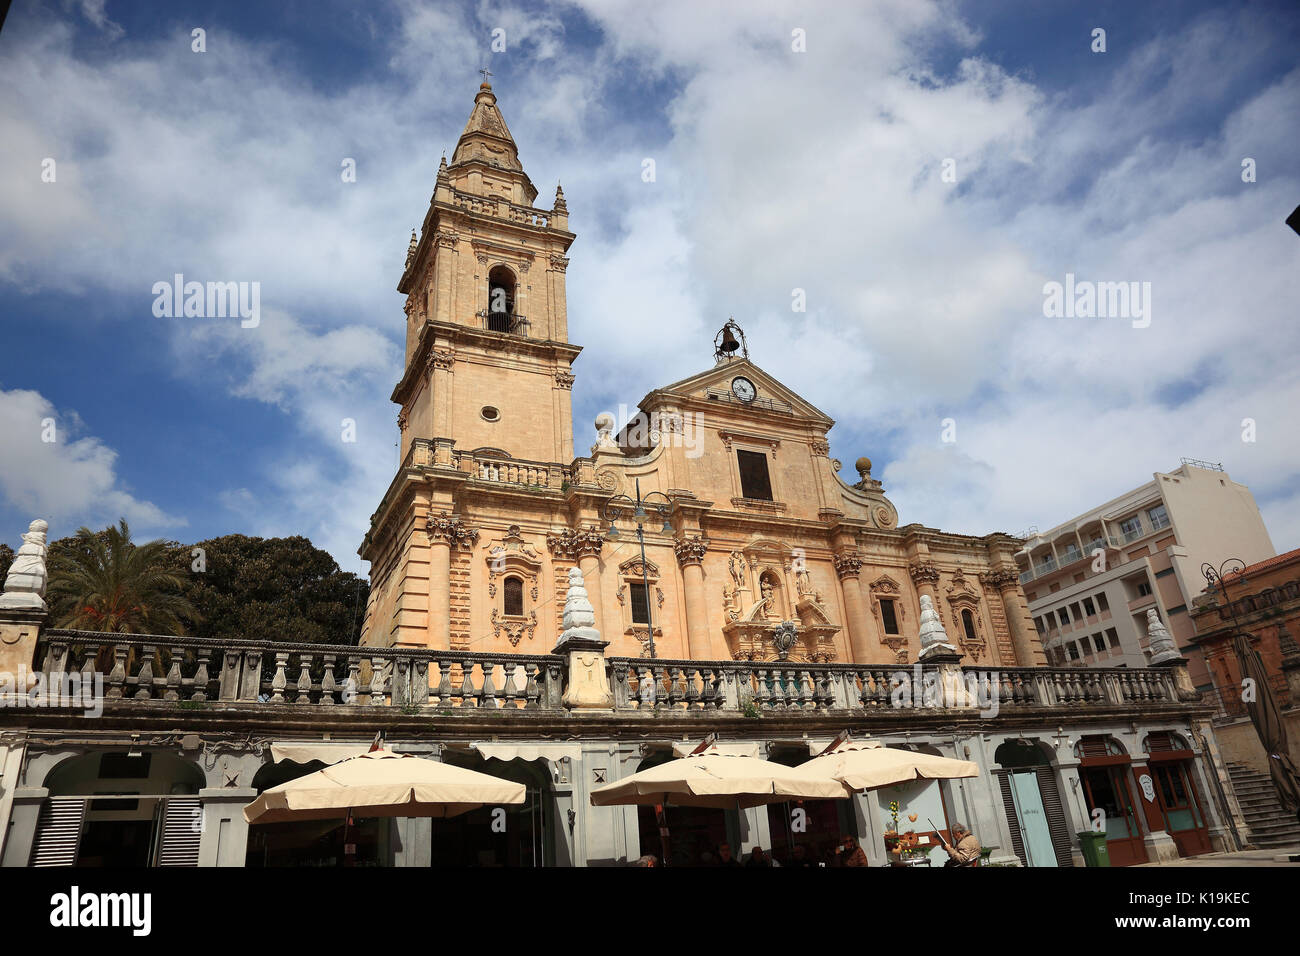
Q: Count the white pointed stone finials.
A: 4